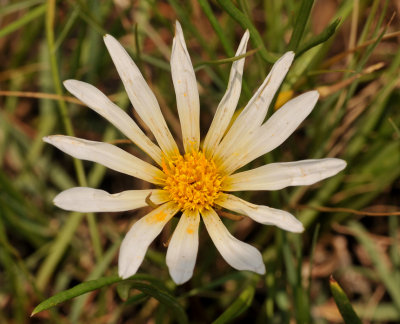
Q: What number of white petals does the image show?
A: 13